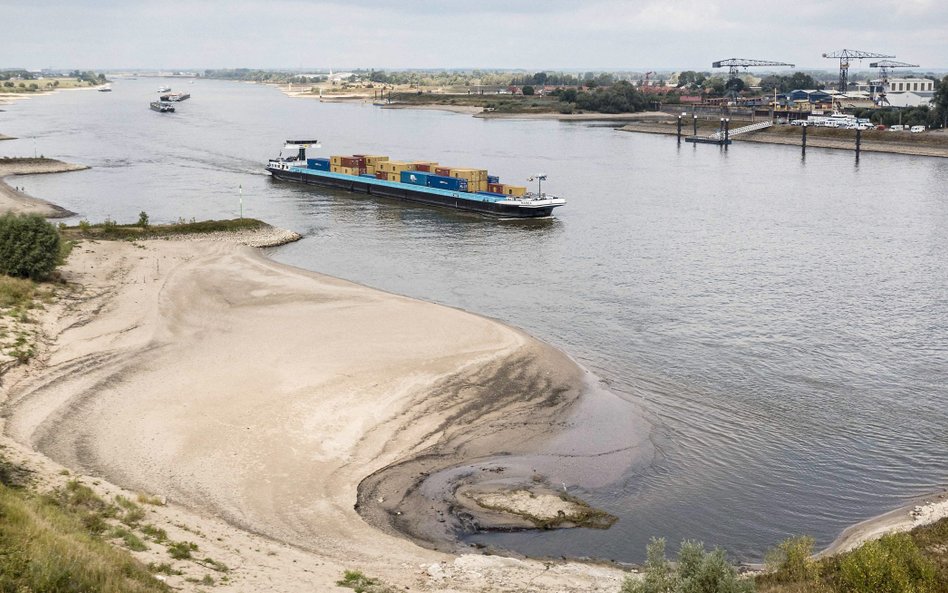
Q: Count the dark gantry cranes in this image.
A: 3